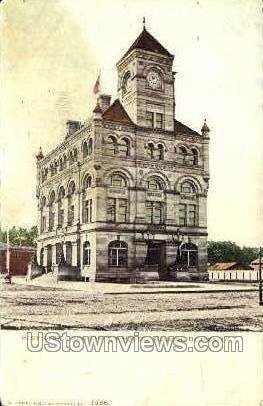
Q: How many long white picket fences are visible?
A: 1